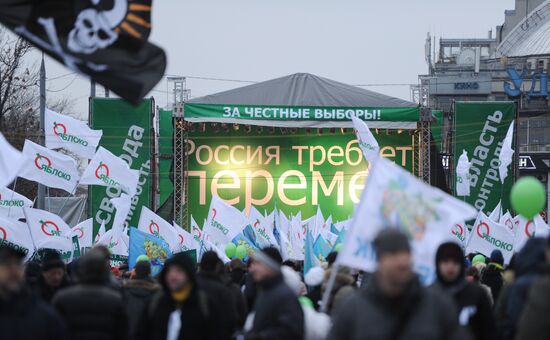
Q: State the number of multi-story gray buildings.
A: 1